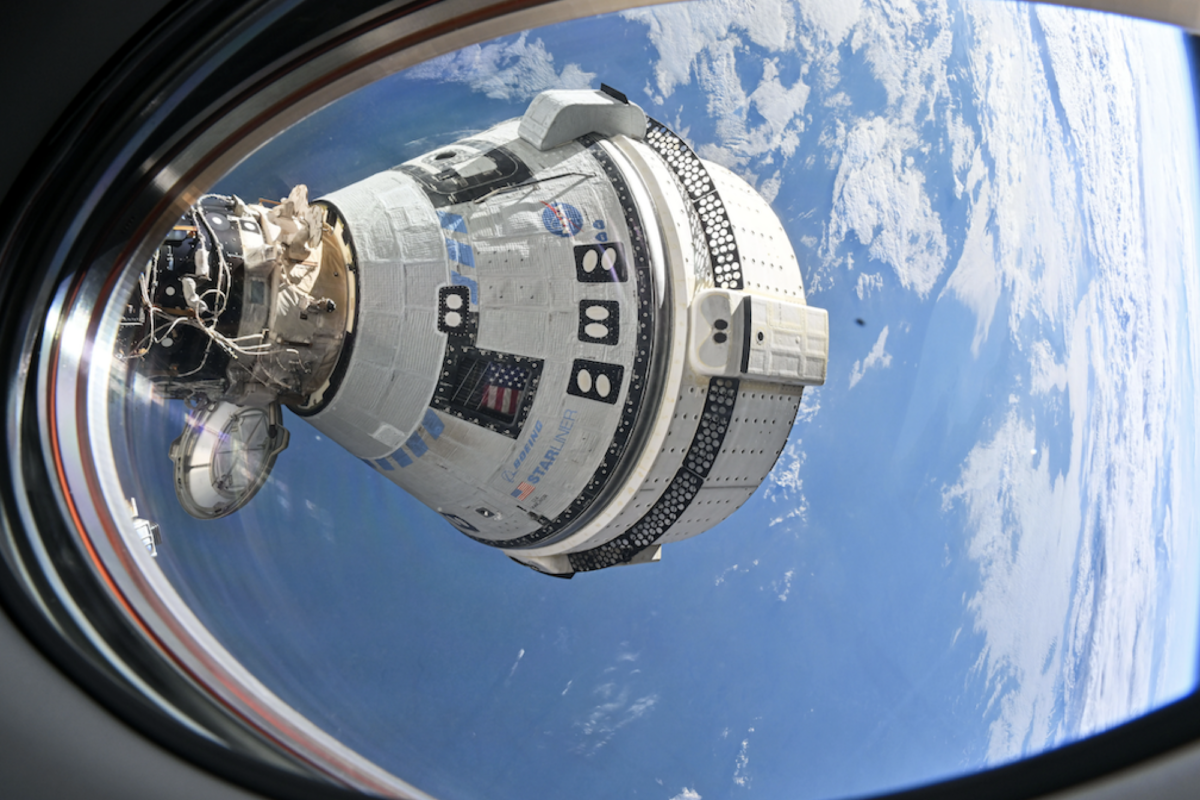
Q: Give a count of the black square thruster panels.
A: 4